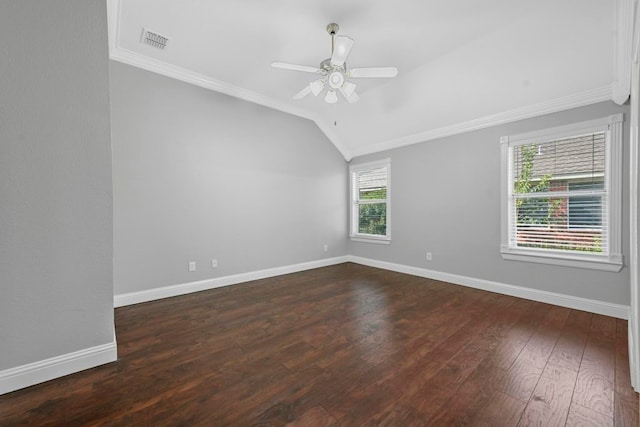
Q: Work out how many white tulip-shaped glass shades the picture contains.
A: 4